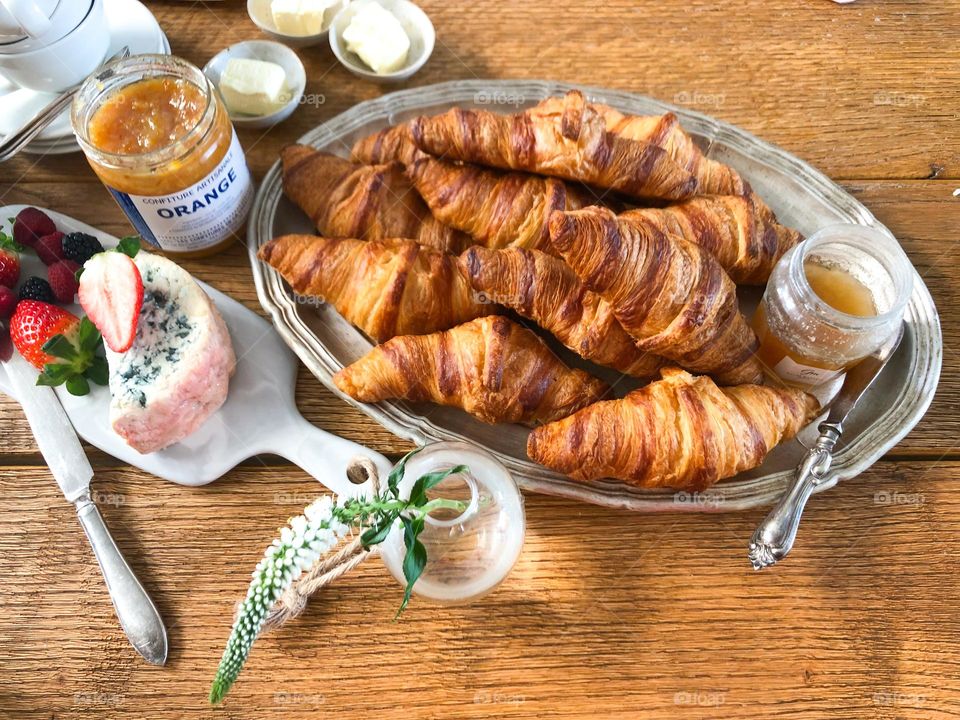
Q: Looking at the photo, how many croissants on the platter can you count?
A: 11